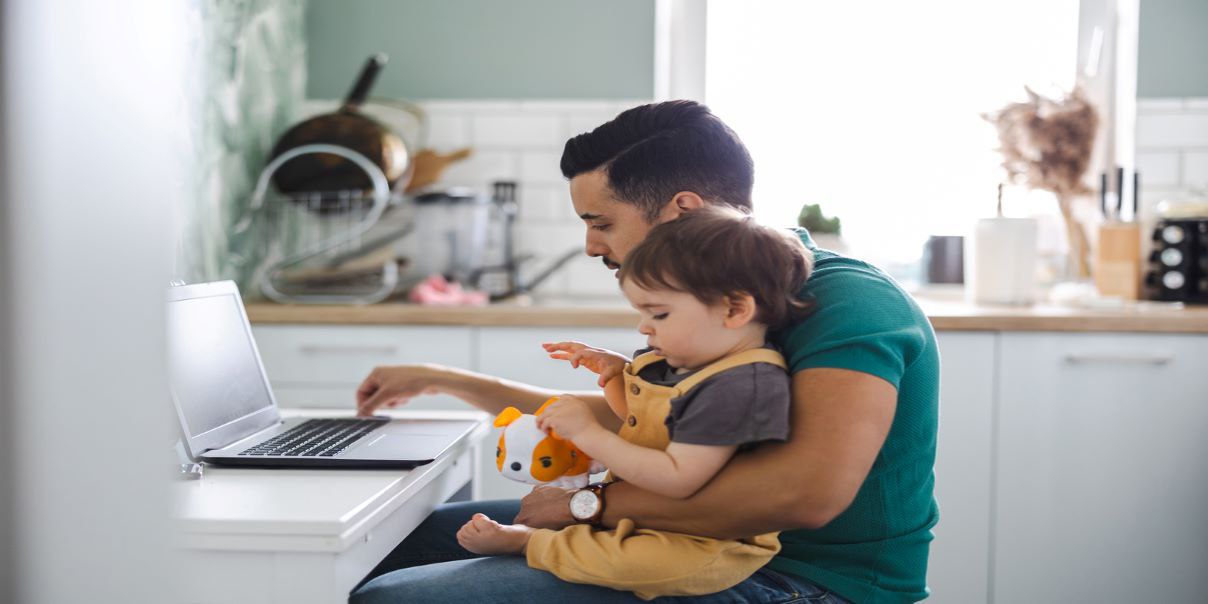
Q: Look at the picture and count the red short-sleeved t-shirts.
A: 0